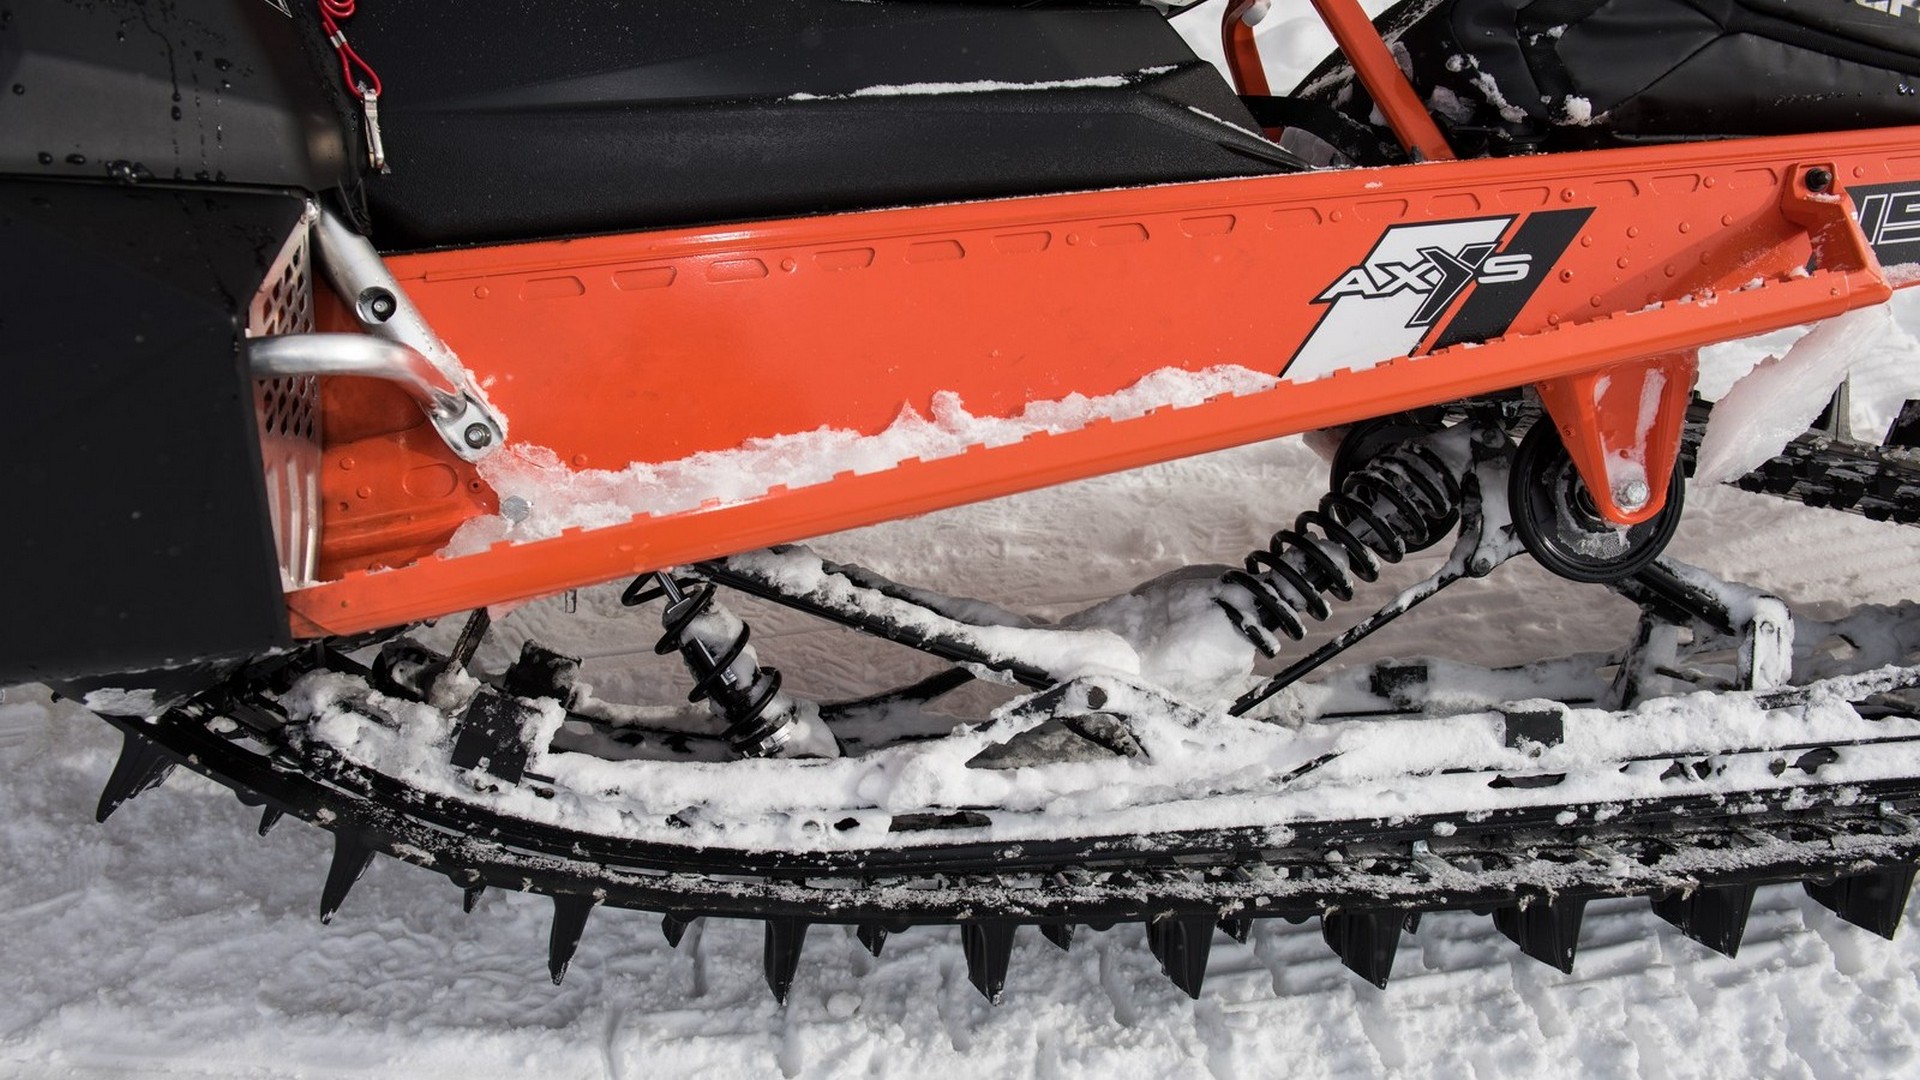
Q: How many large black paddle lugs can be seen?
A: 10